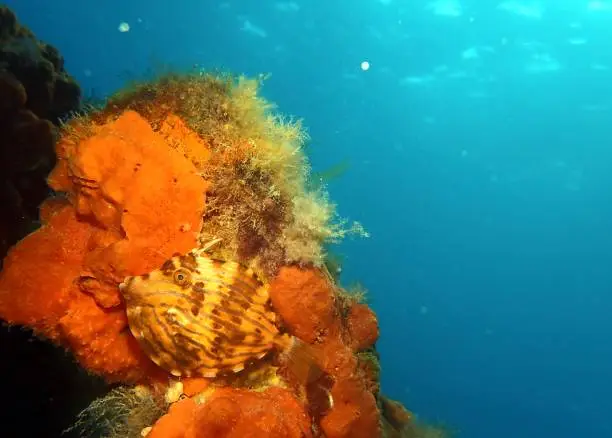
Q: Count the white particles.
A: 2